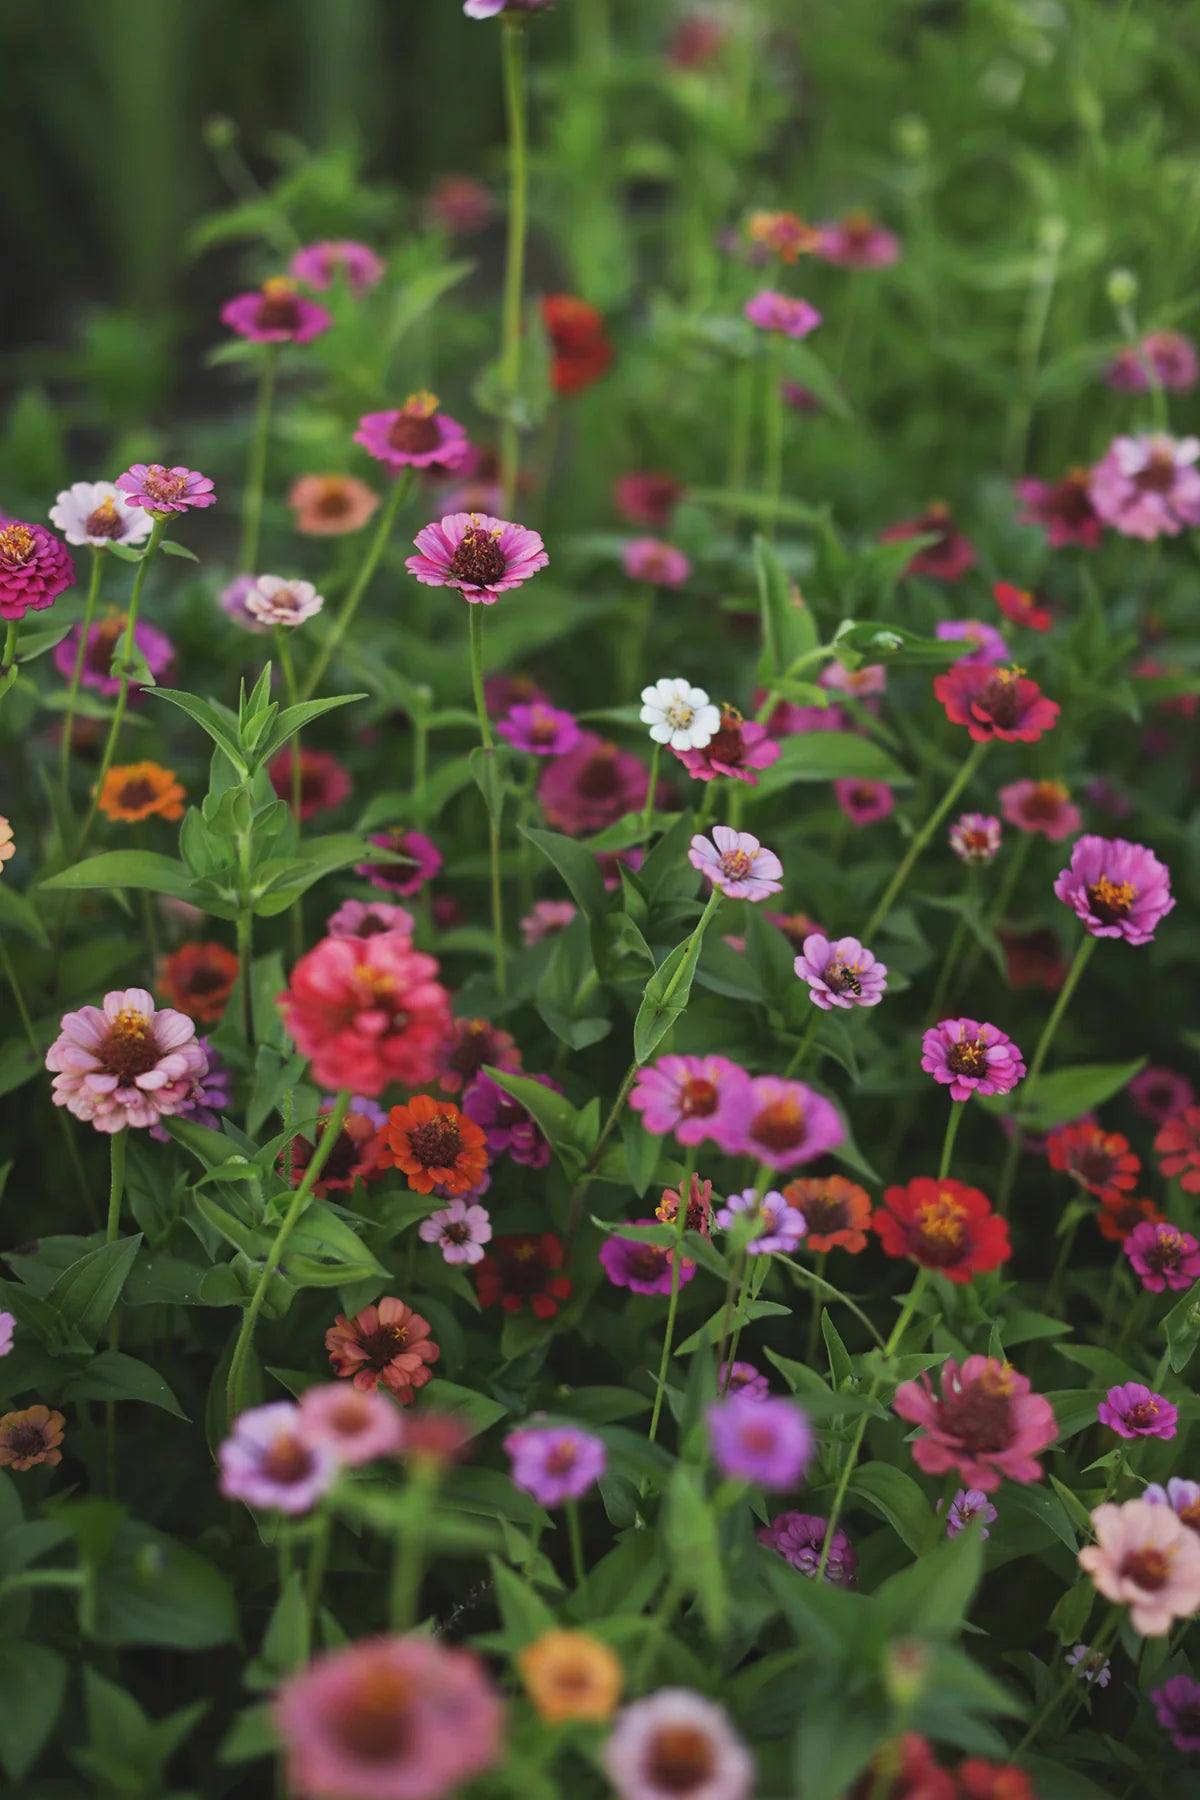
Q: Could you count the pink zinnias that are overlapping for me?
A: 2